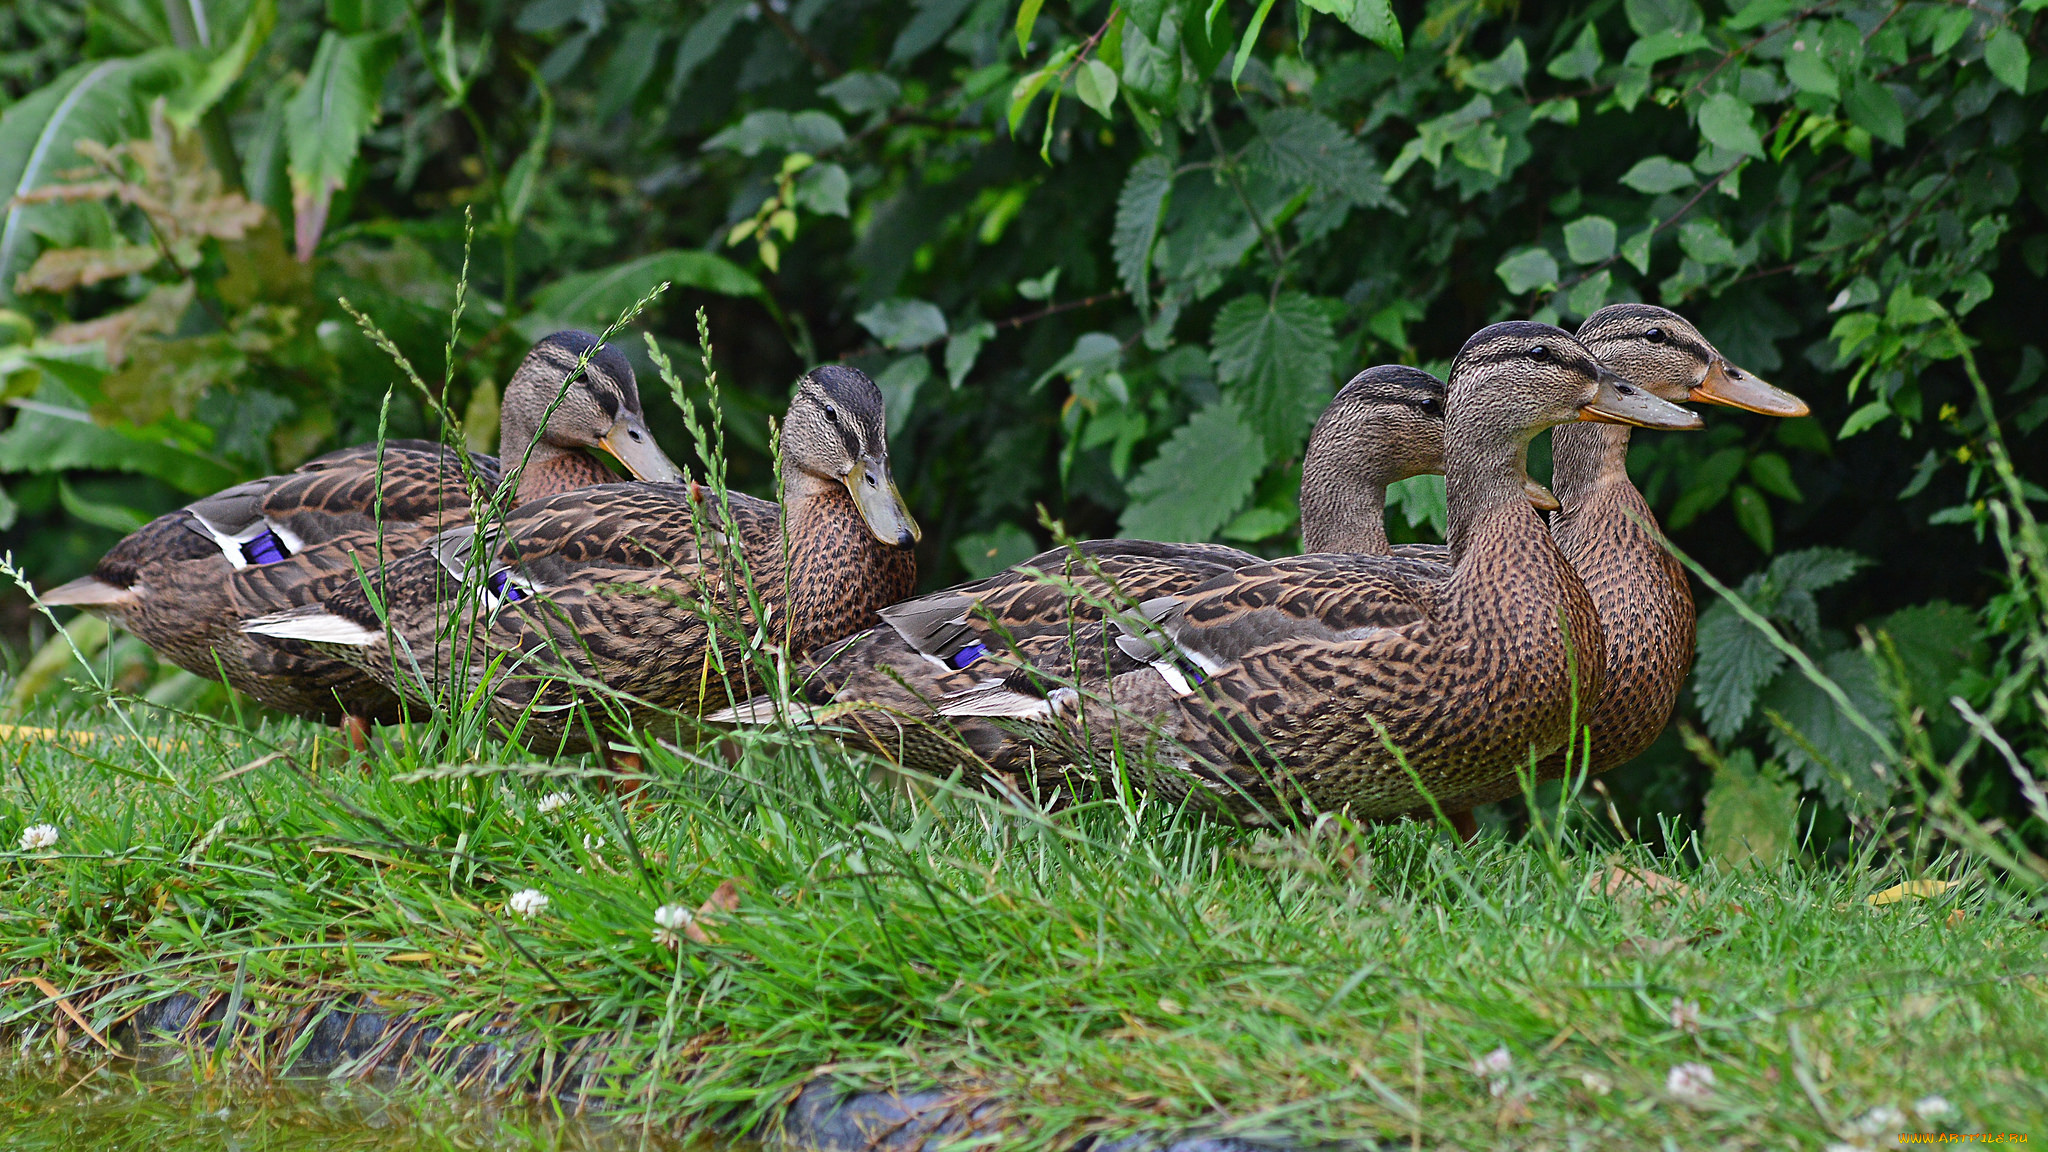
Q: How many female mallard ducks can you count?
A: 5